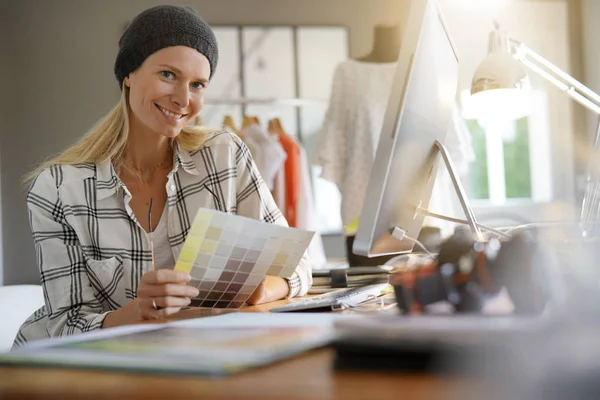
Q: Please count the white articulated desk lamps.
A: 1